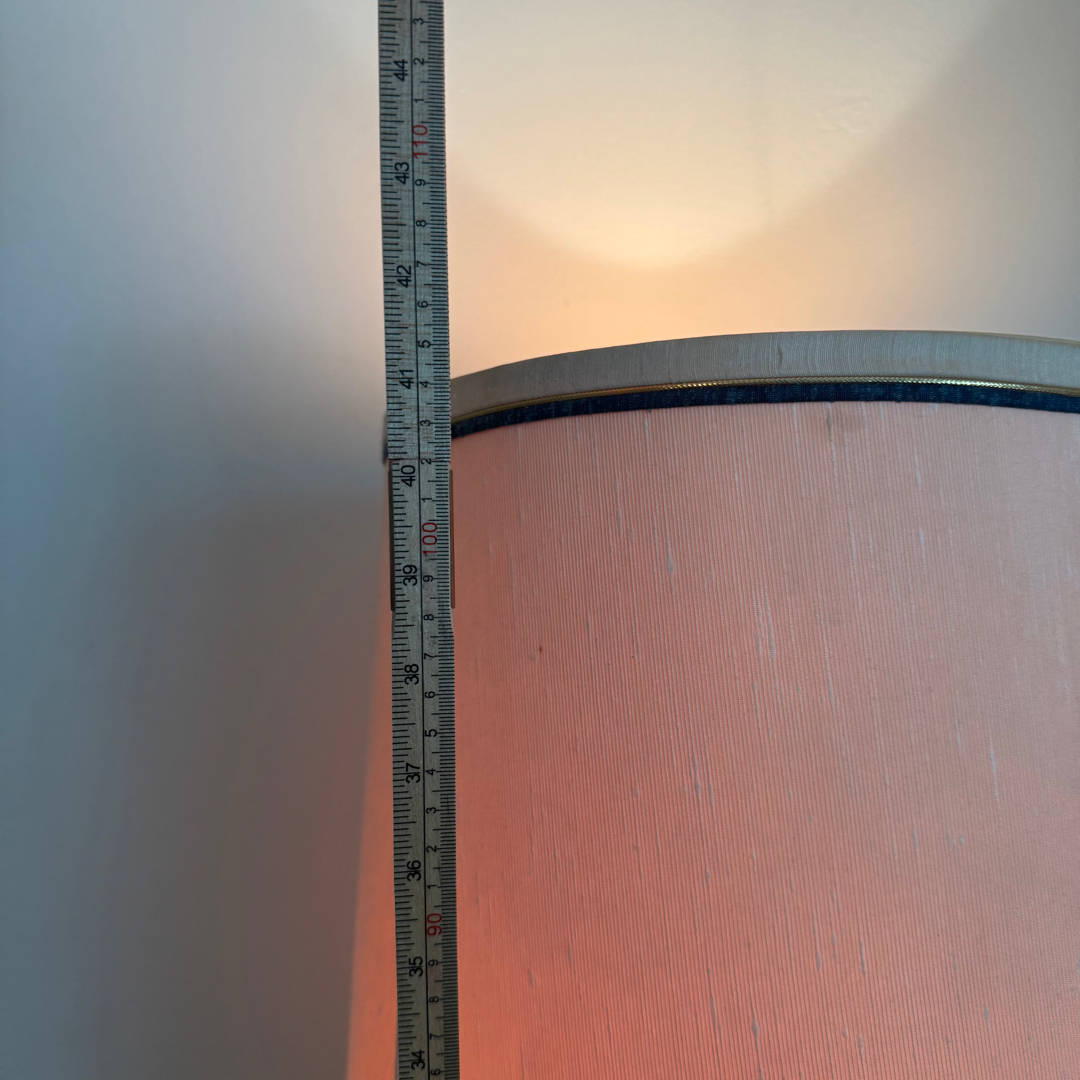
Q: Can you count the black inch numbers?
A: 11